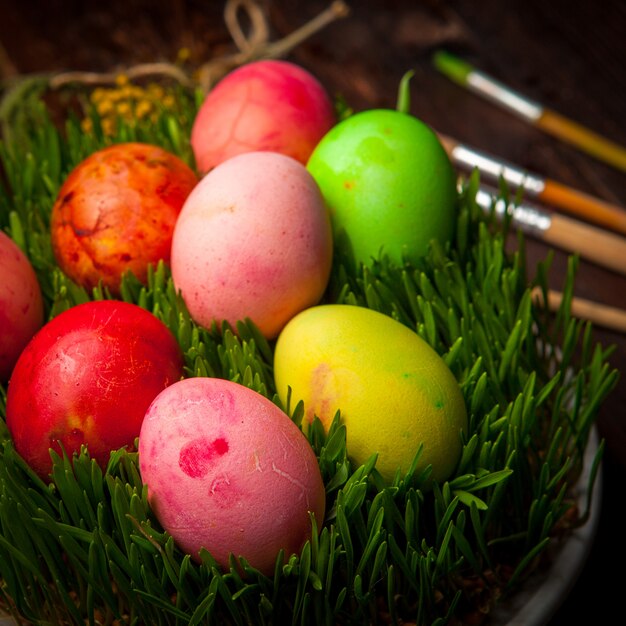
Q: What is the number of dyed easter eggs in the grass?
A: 8